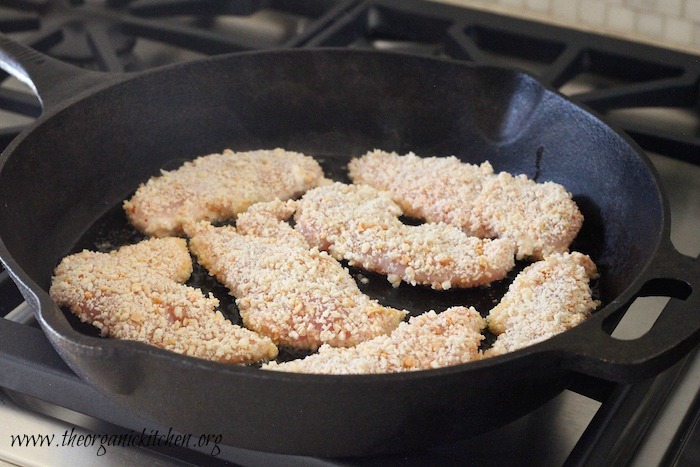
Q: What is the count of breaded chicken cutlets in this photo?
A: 7